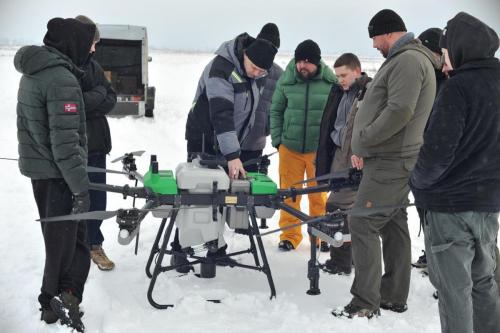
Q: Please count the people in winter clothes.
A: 9